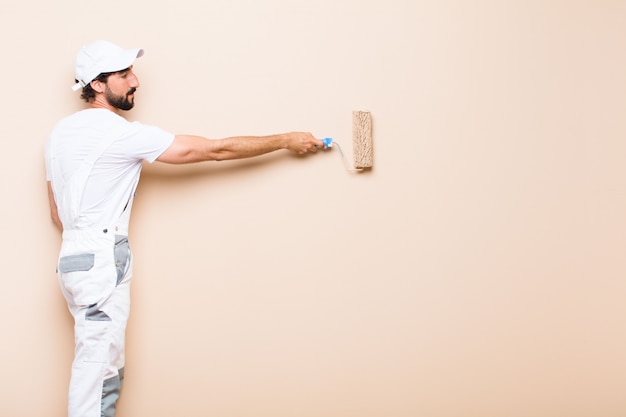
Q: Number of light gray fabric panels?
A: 4